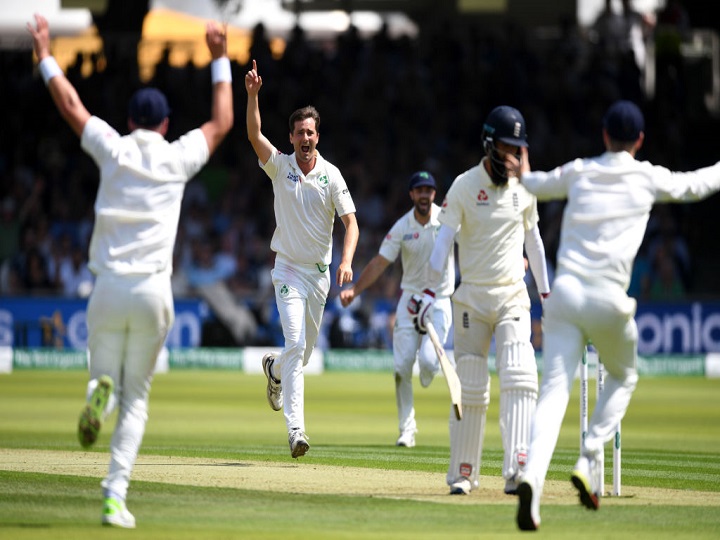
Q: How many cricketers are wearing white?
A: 5